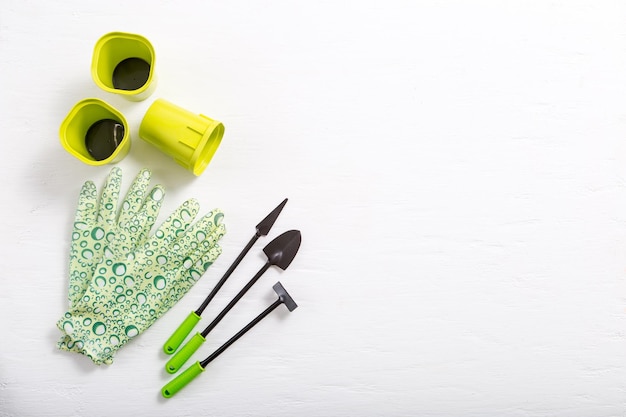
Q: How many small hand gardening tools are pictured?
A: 3